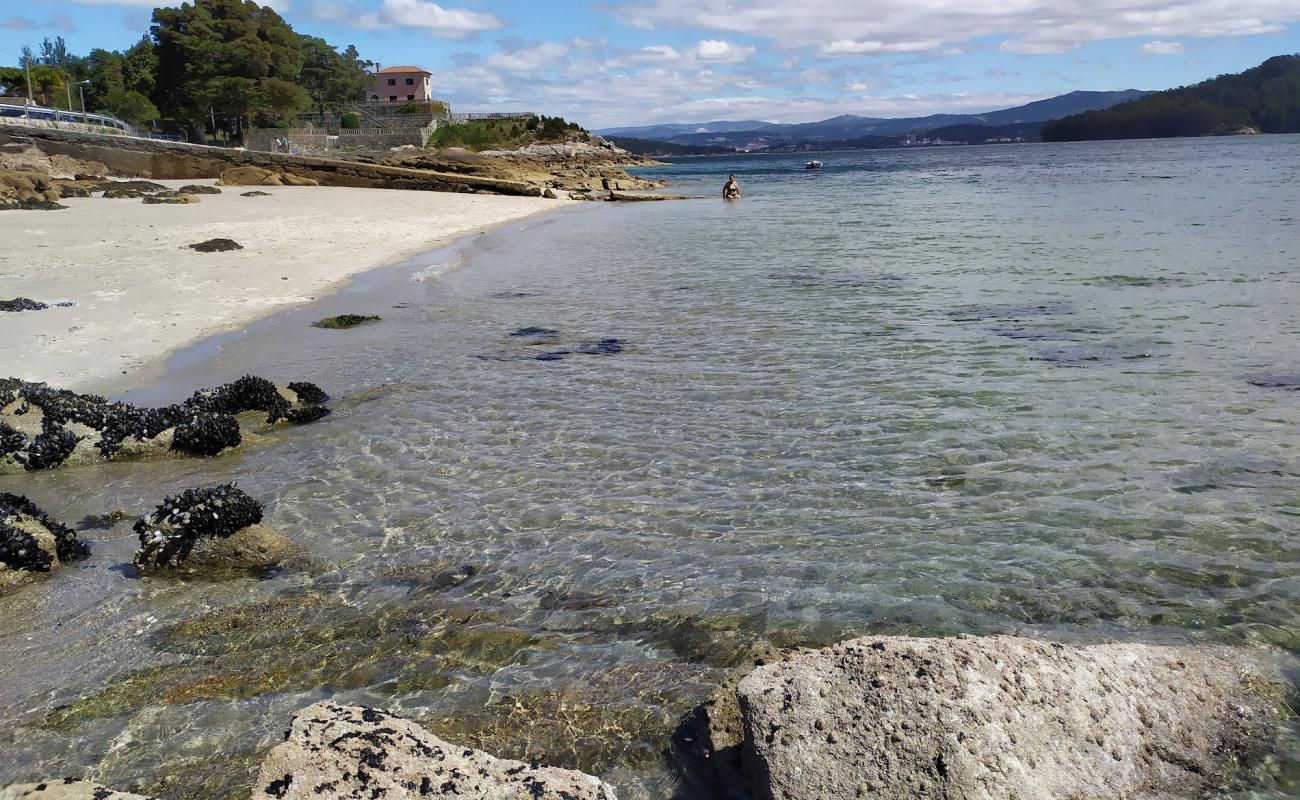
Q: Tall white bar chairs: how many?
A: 0